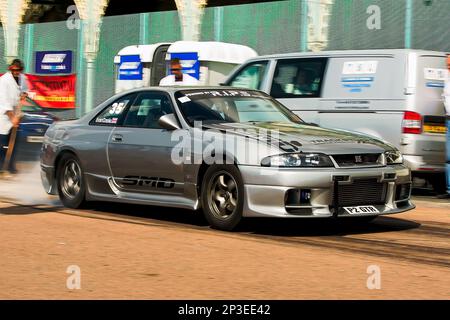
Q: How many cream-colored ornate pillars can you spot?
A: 4